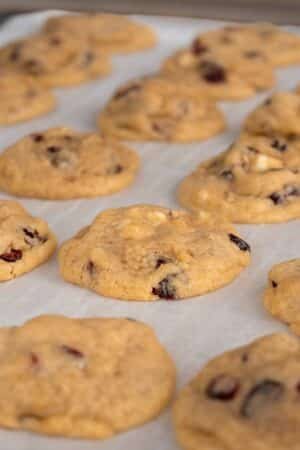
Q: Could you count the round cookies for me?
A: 14